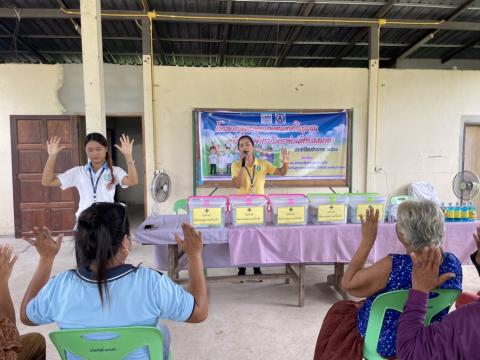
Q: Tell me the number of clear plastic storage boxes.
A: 5